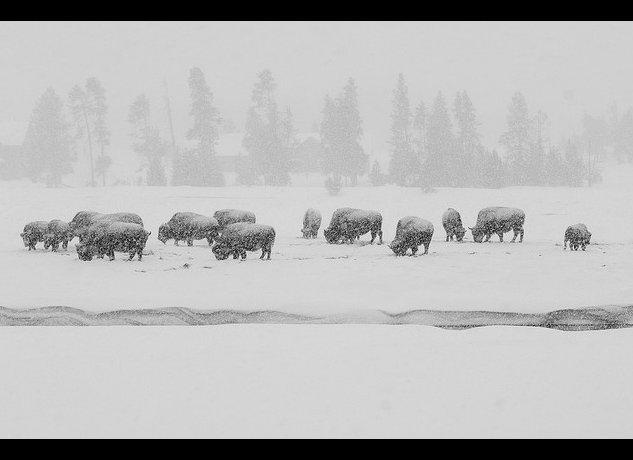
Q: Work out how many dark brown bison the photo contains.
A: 13